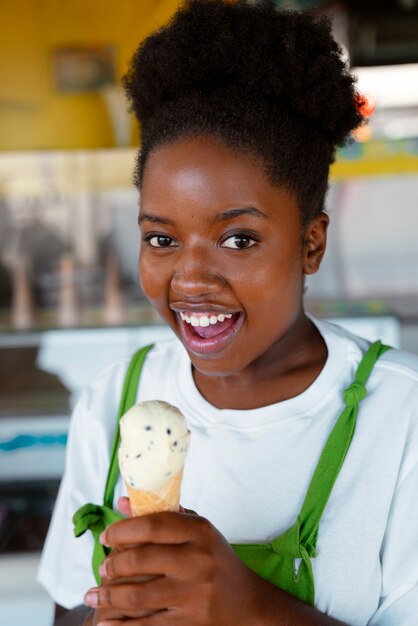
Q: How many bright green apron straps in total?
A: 2